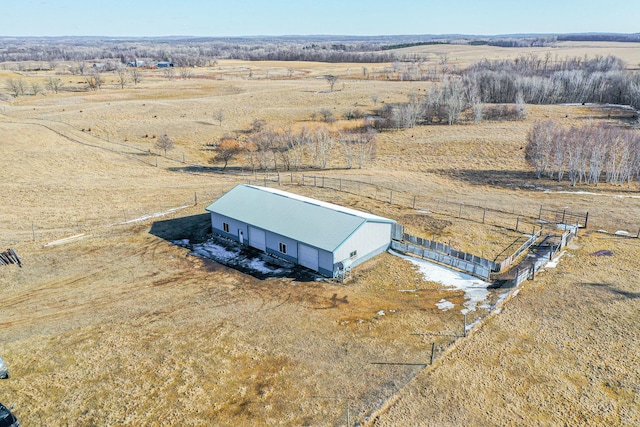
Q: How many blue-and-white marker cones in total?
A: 0